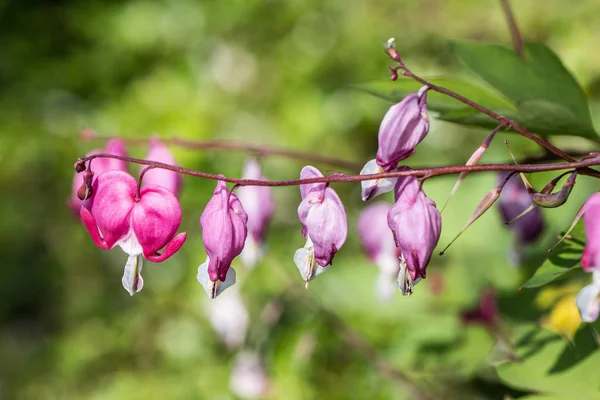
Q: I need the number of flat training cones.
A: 0